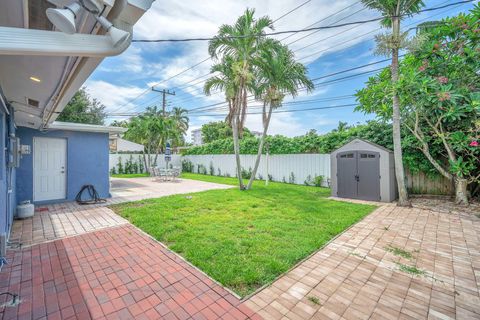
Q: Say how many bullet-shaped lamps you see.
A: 2